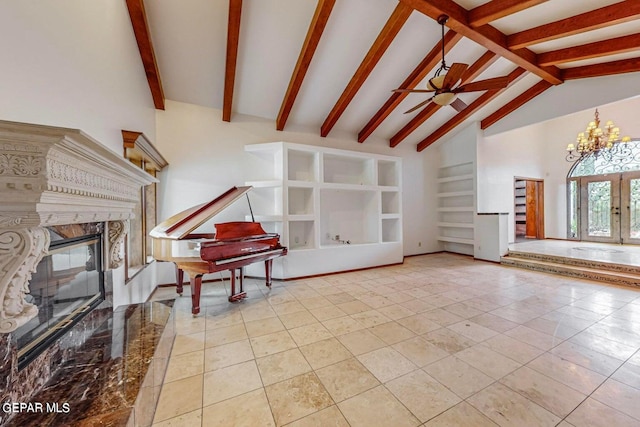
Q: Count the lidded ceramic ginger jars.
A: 0